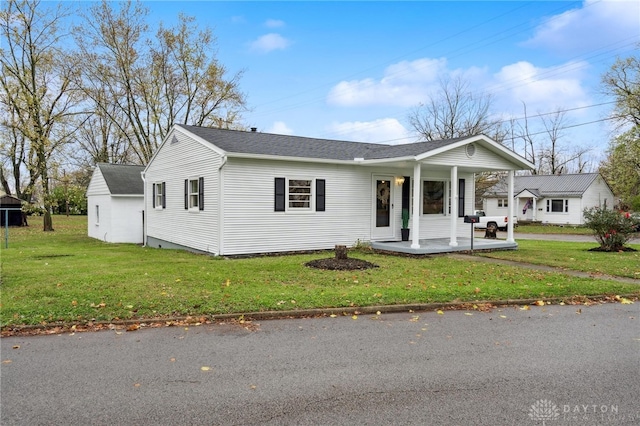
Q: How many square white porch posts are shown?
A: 3